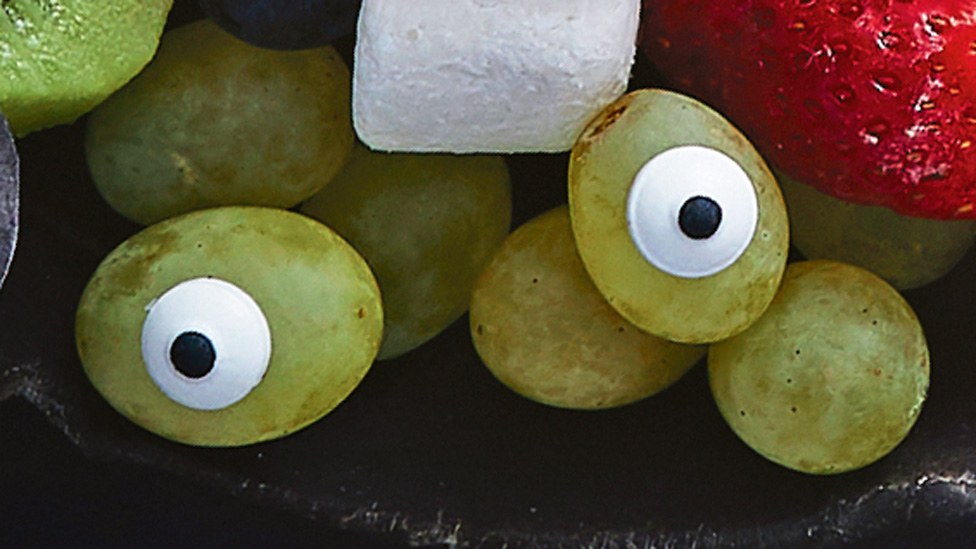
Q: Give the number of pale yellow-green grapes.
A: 7